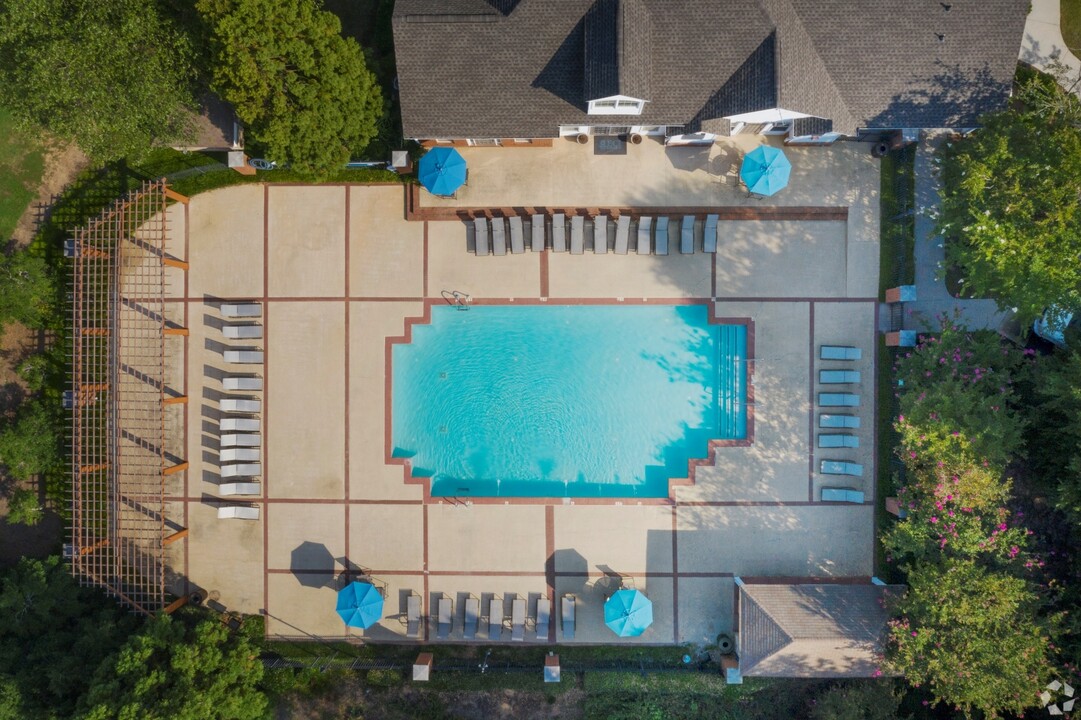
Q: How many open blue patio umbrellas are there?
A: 4